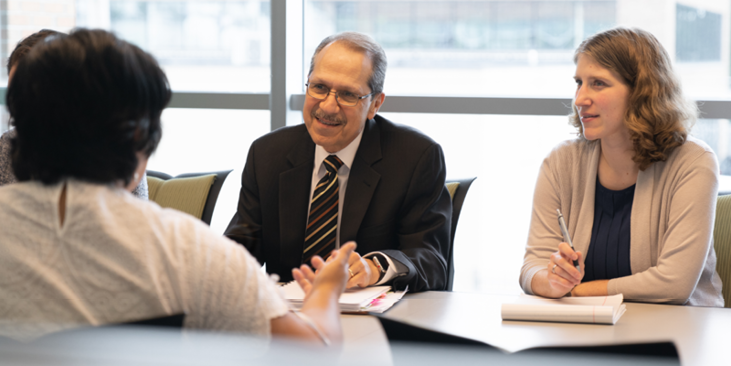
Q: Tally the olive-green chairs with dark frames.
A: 3